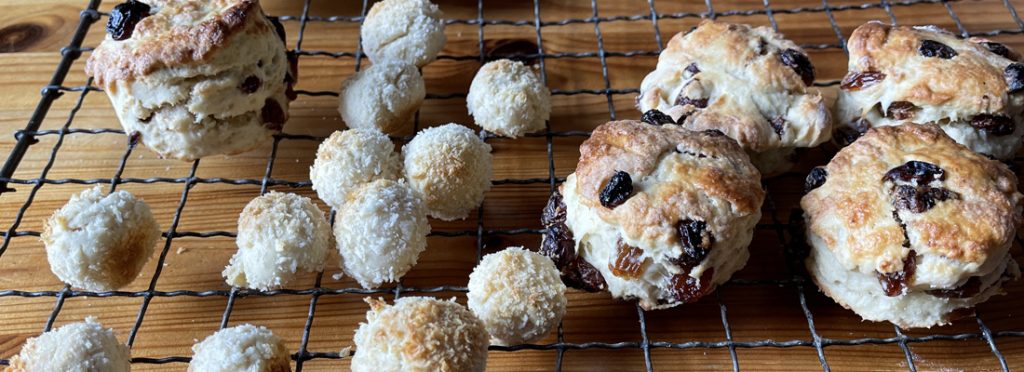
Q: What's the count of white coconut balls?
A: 12